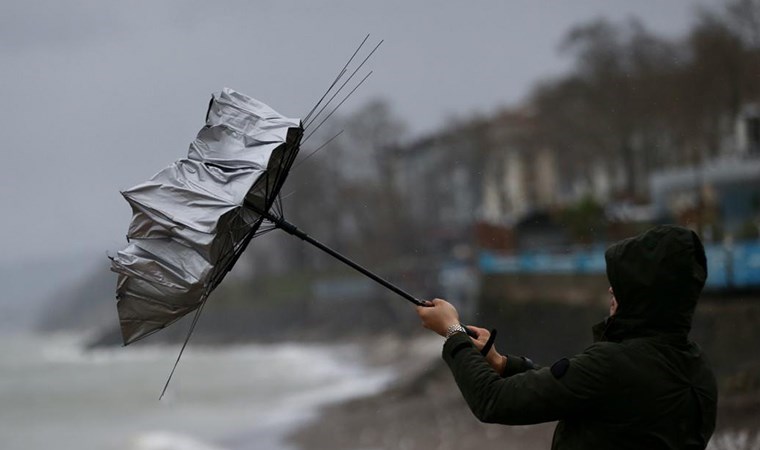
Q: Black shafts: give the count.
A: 1